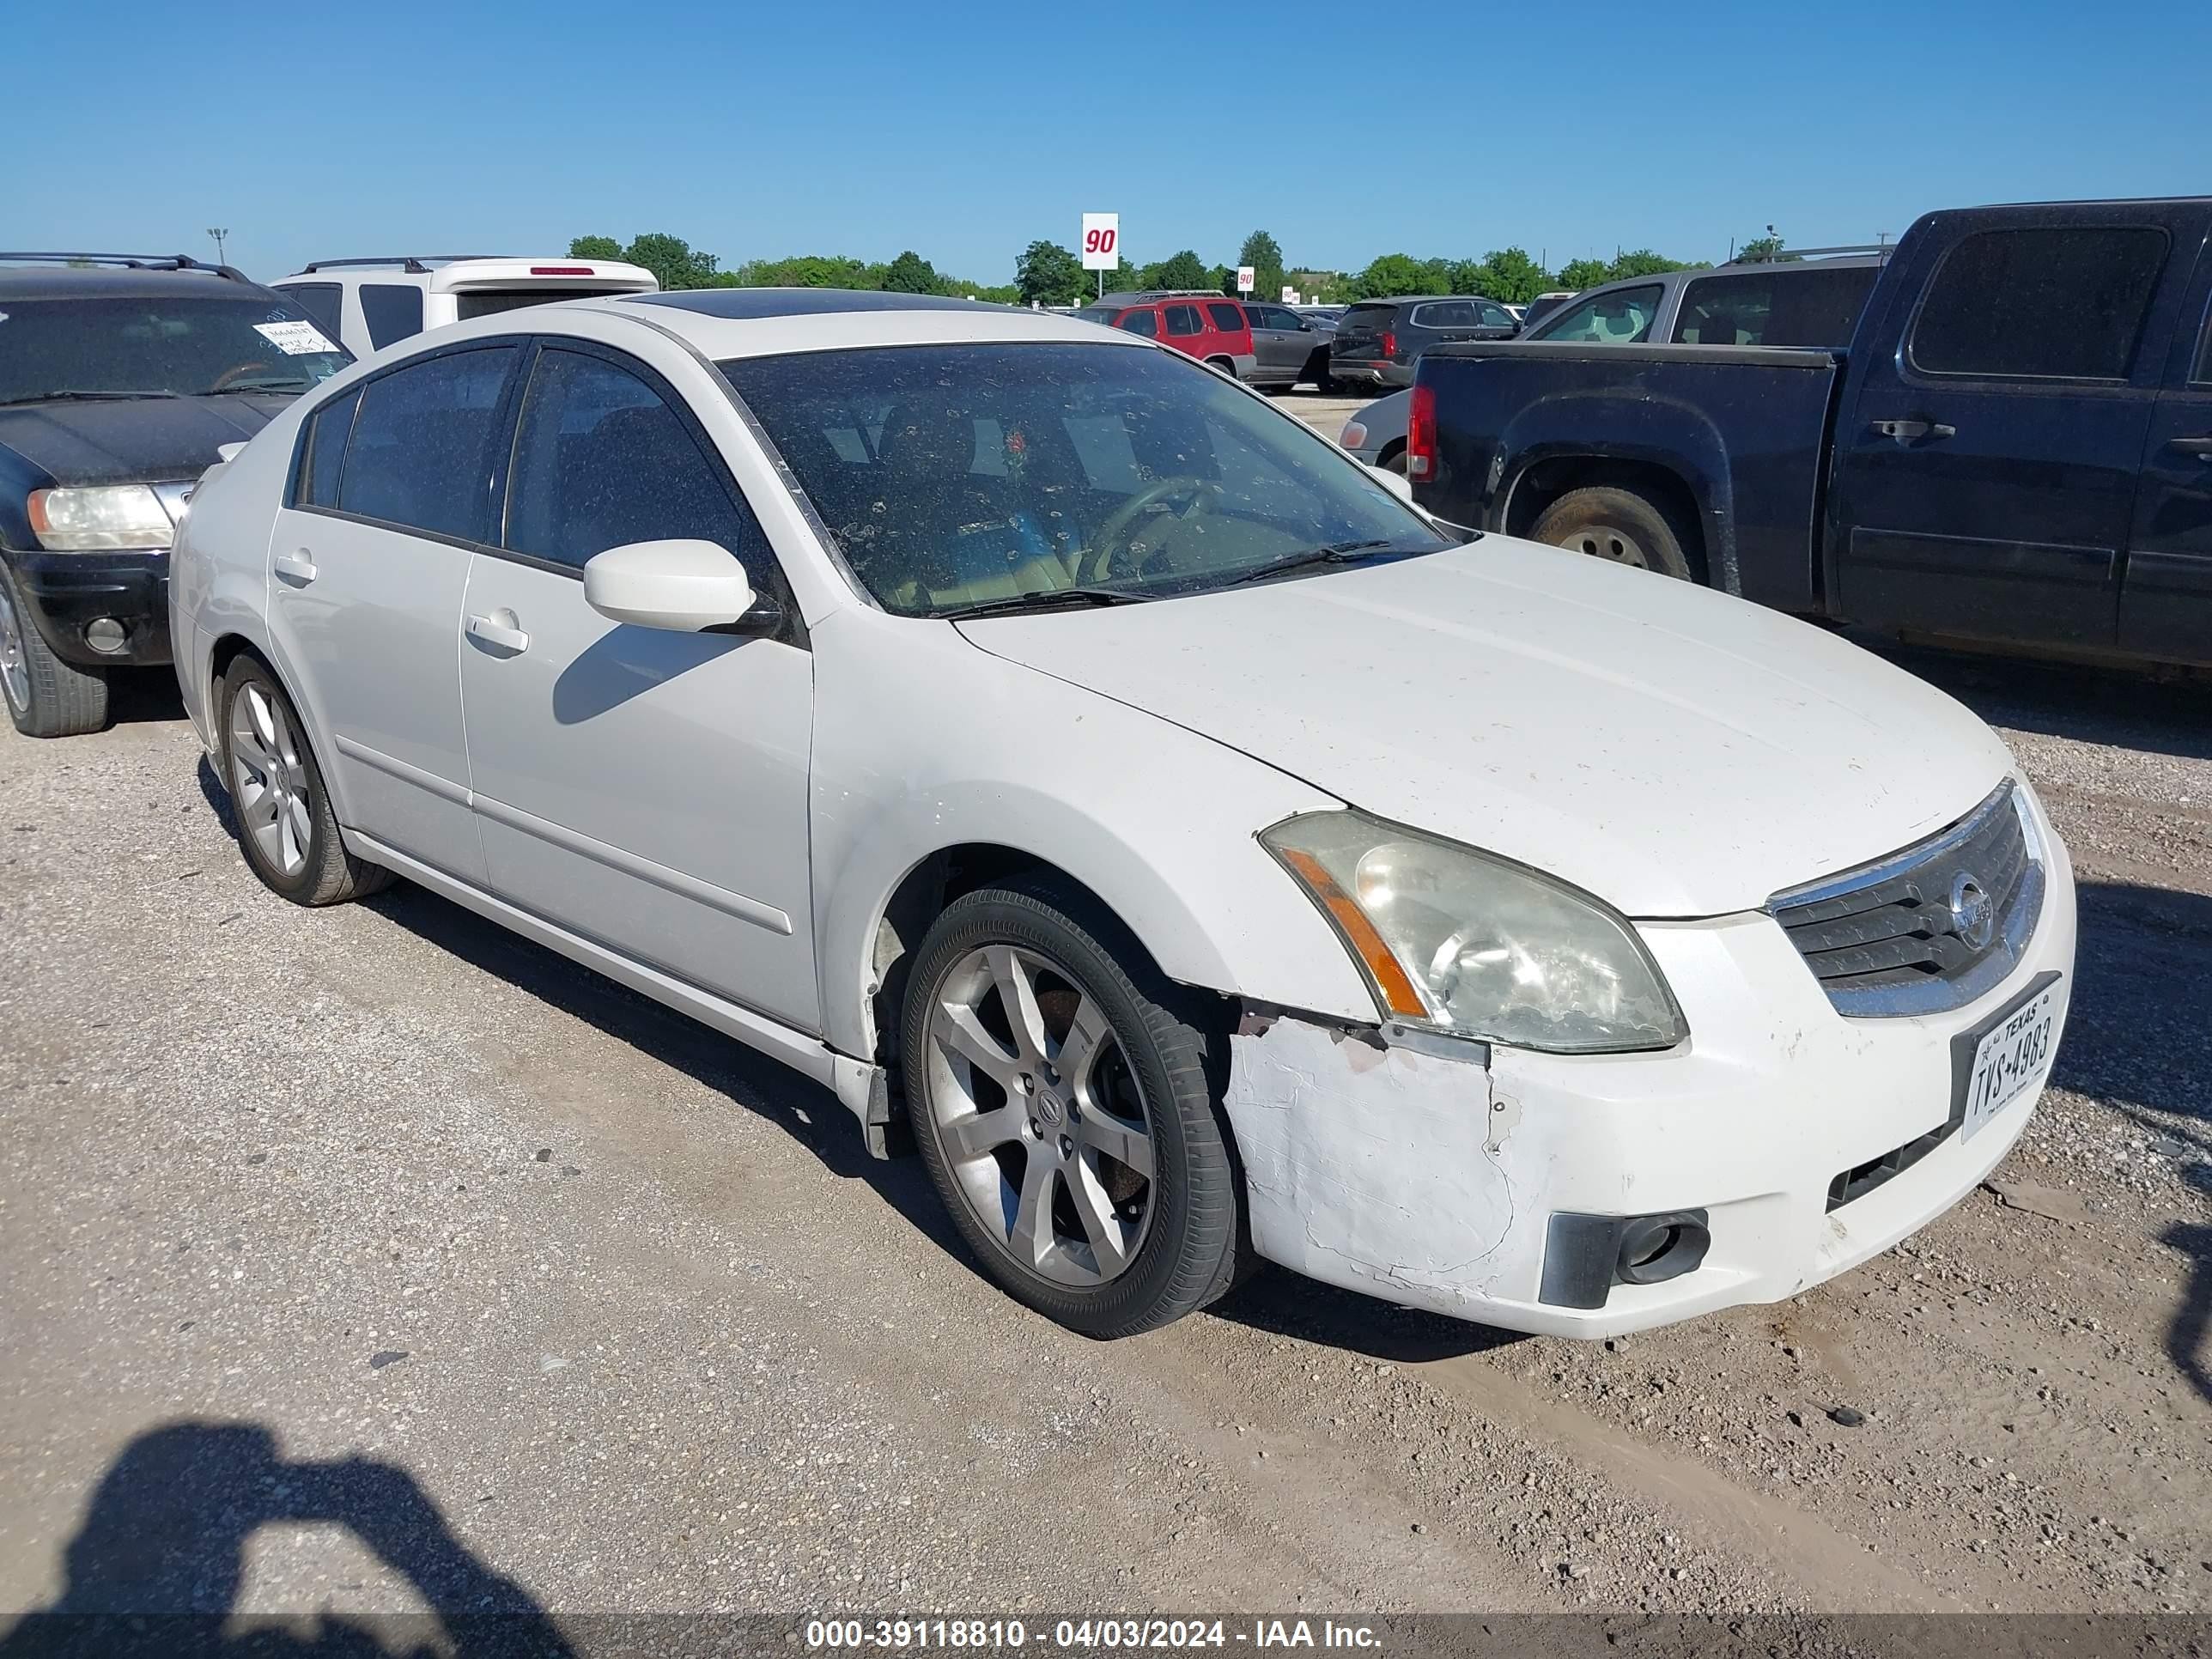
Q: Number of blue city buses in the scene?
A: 0